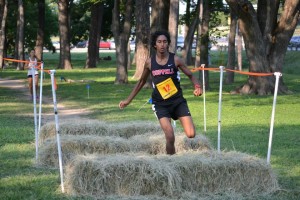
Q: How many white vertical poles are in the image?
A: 6